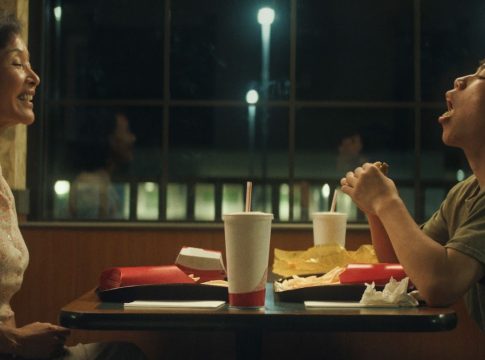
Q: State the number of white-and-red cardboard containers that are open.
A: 1